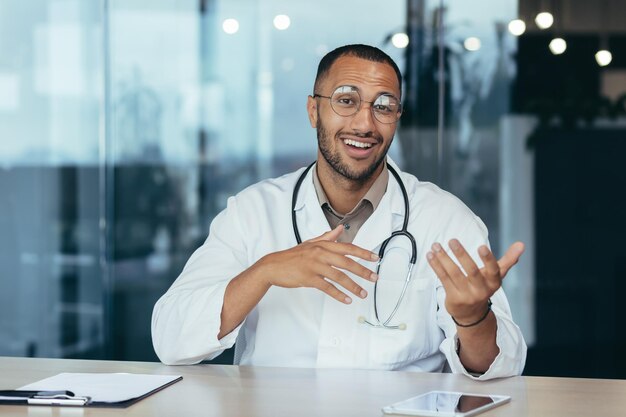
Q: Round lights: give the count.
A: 8